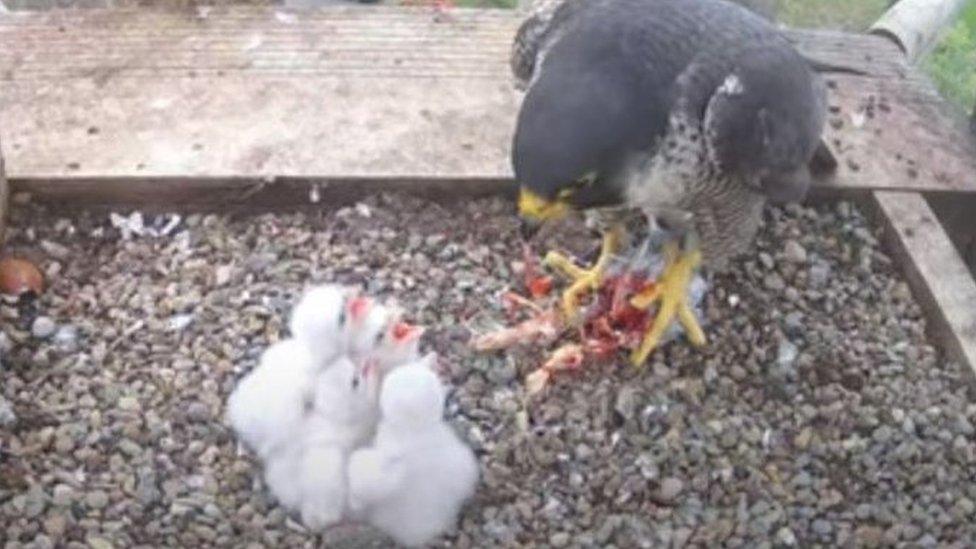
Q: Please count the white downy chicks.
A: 4